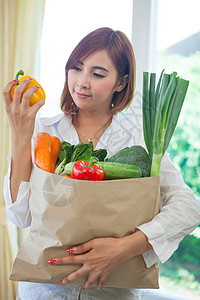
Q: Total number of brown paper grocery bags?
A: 1